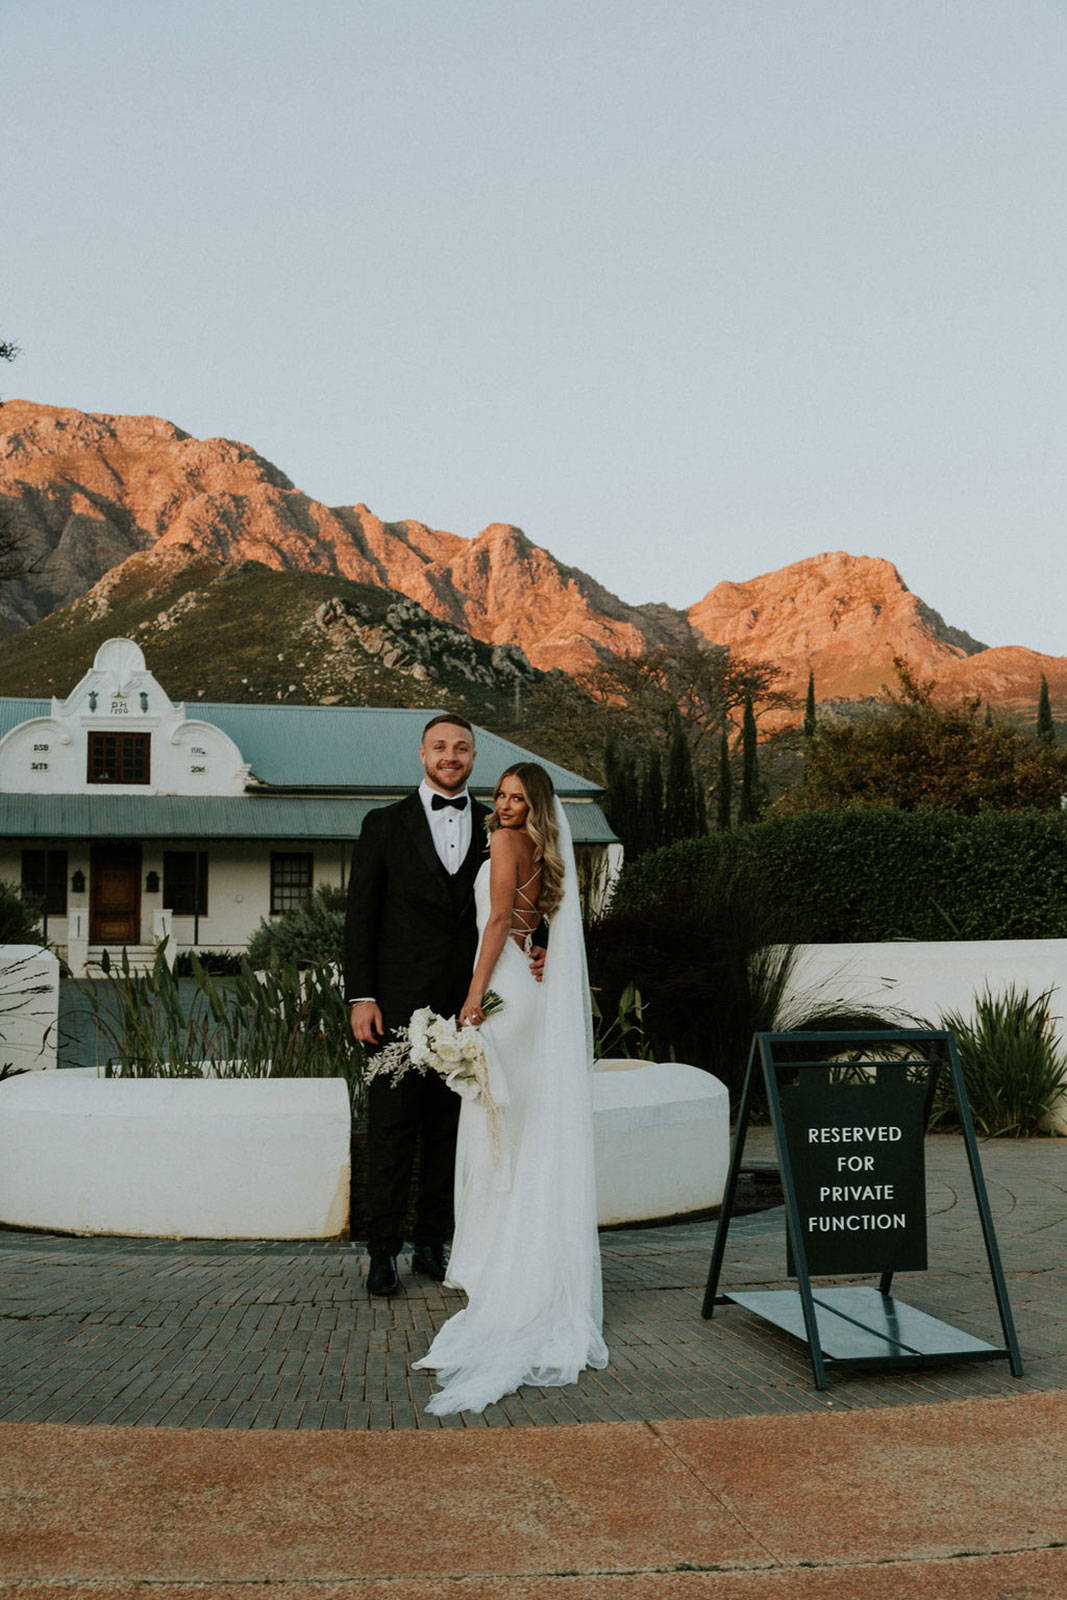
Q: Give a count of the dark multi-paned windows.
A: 4